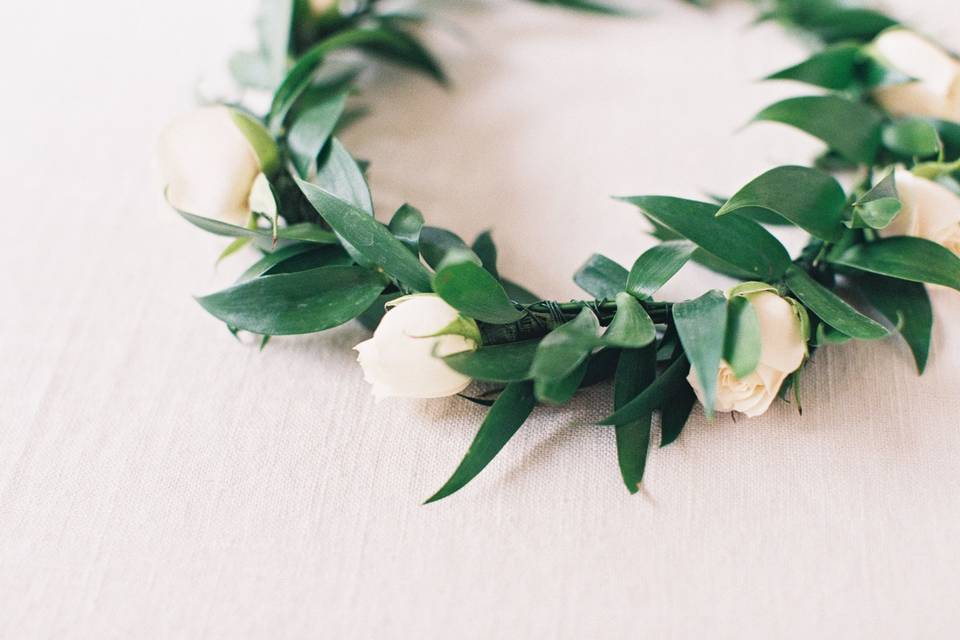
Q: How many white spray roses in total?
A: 5